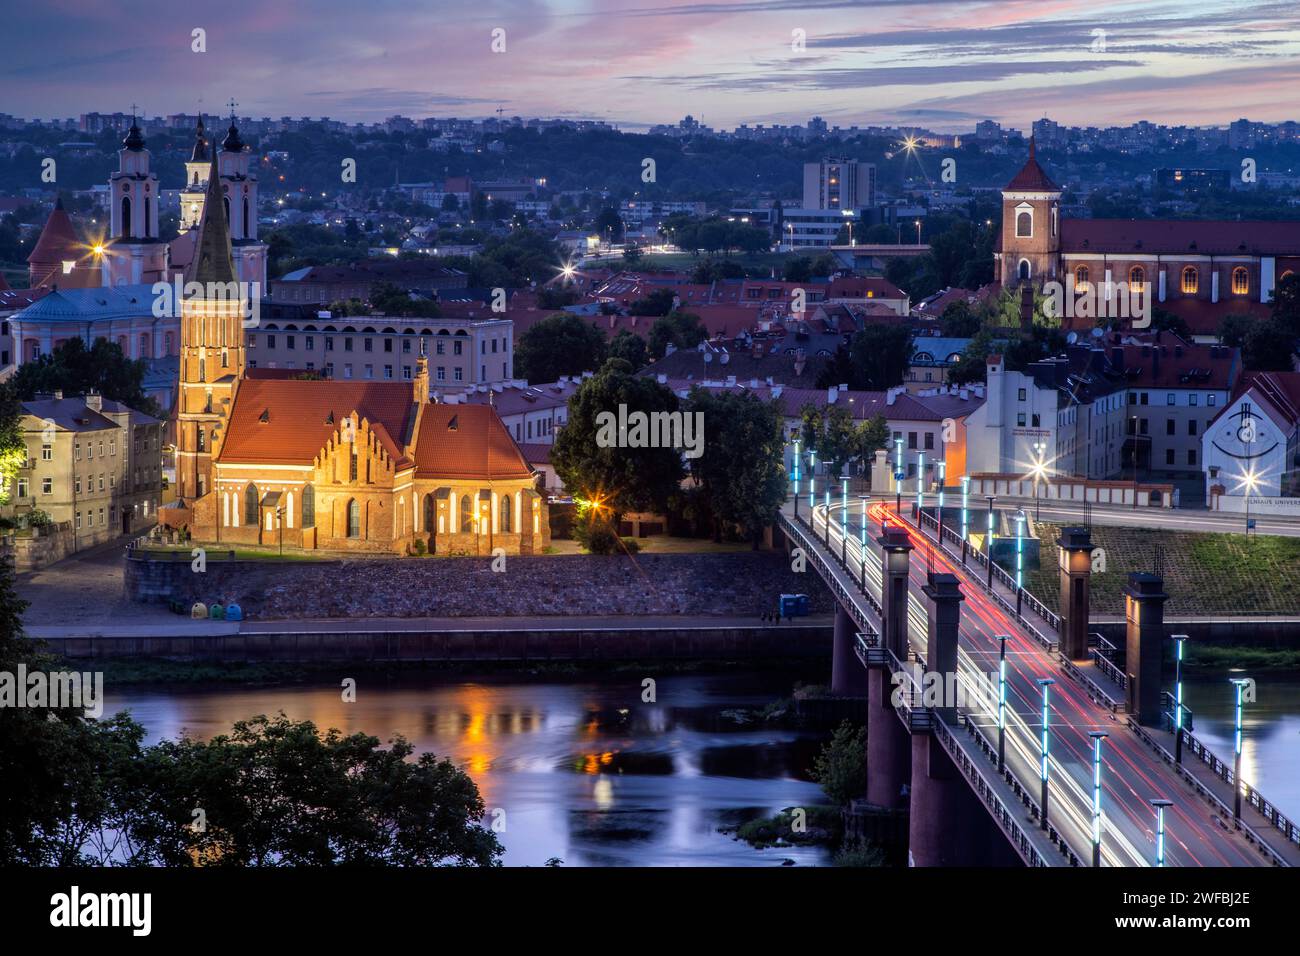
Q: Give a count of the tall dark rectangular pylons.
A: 4